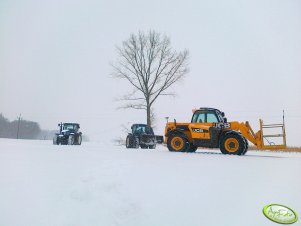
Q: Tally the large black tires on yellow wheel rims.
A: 2